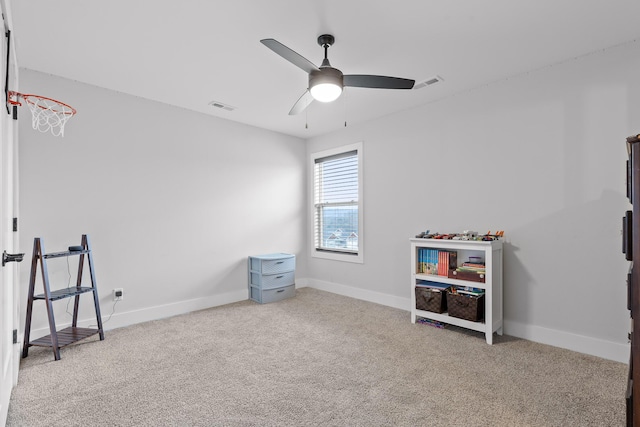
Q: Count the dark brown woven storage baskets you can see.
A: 2